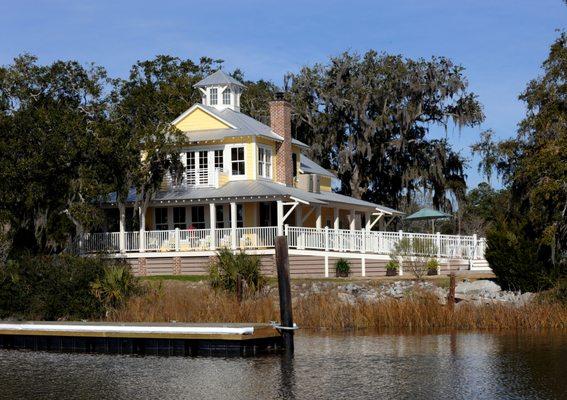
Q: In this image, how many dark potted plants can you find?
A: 3